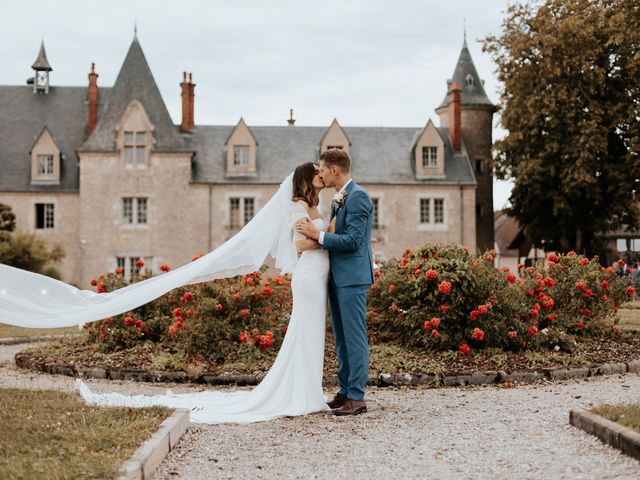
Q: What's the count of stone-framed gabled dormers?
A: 5